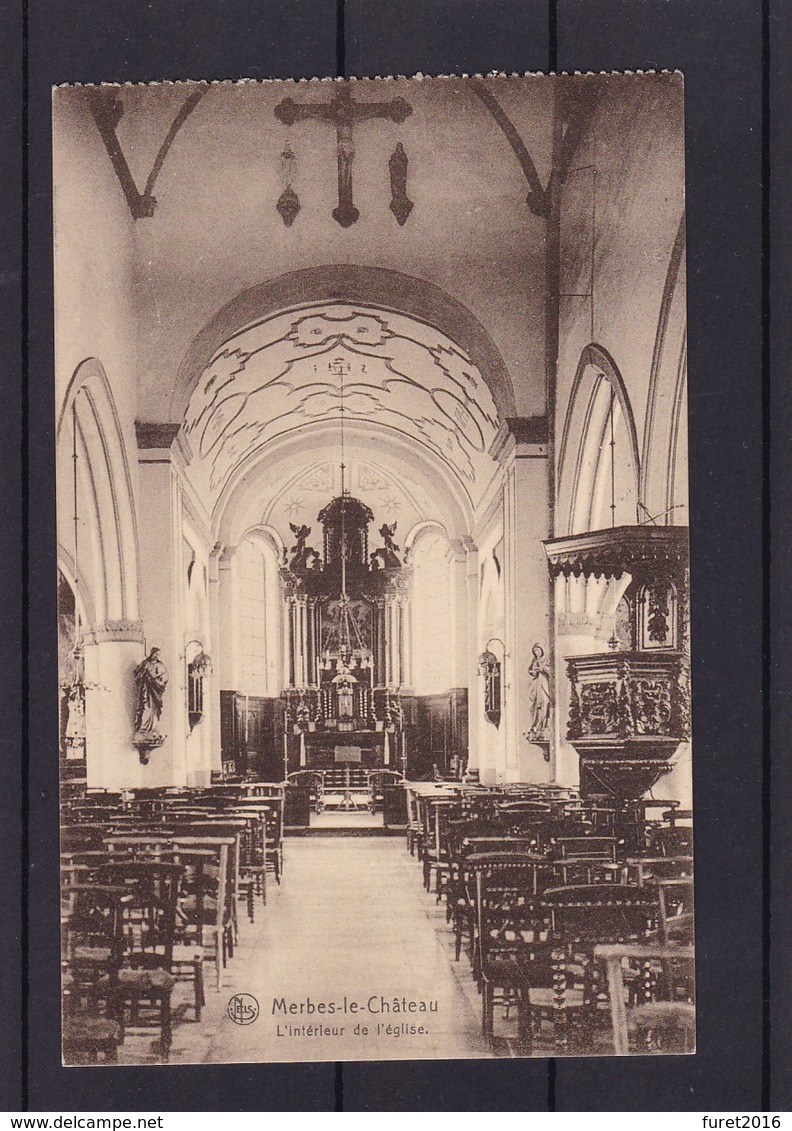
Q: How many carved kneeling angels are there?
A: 2